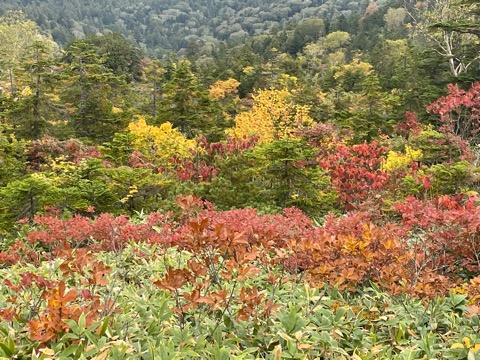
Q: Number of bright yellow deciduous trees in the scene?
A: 3